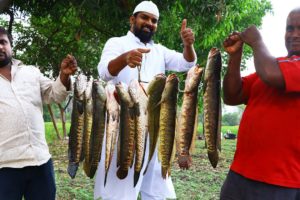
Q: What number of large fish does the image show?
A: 10